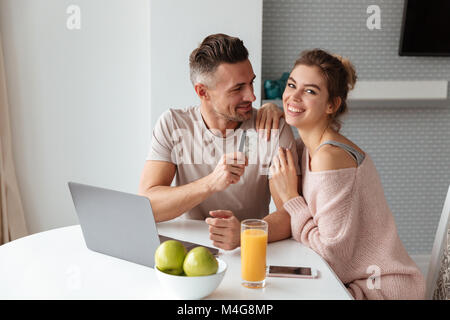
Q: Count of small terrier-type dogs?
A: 0